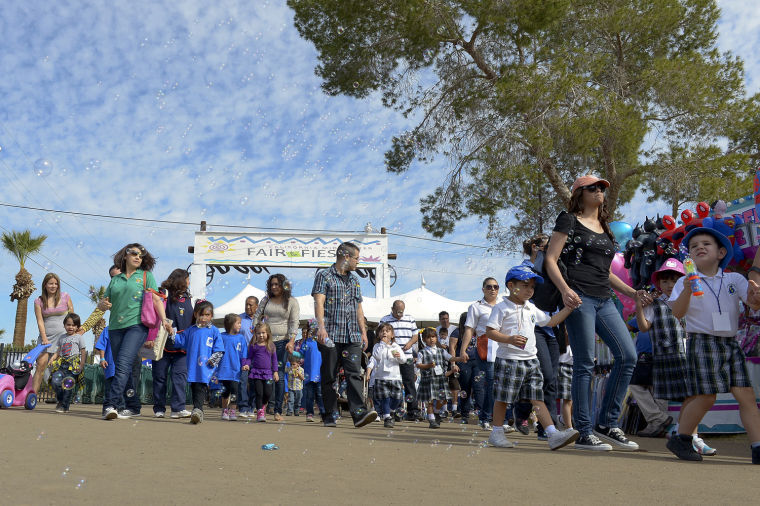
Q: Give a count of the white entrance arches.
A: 1